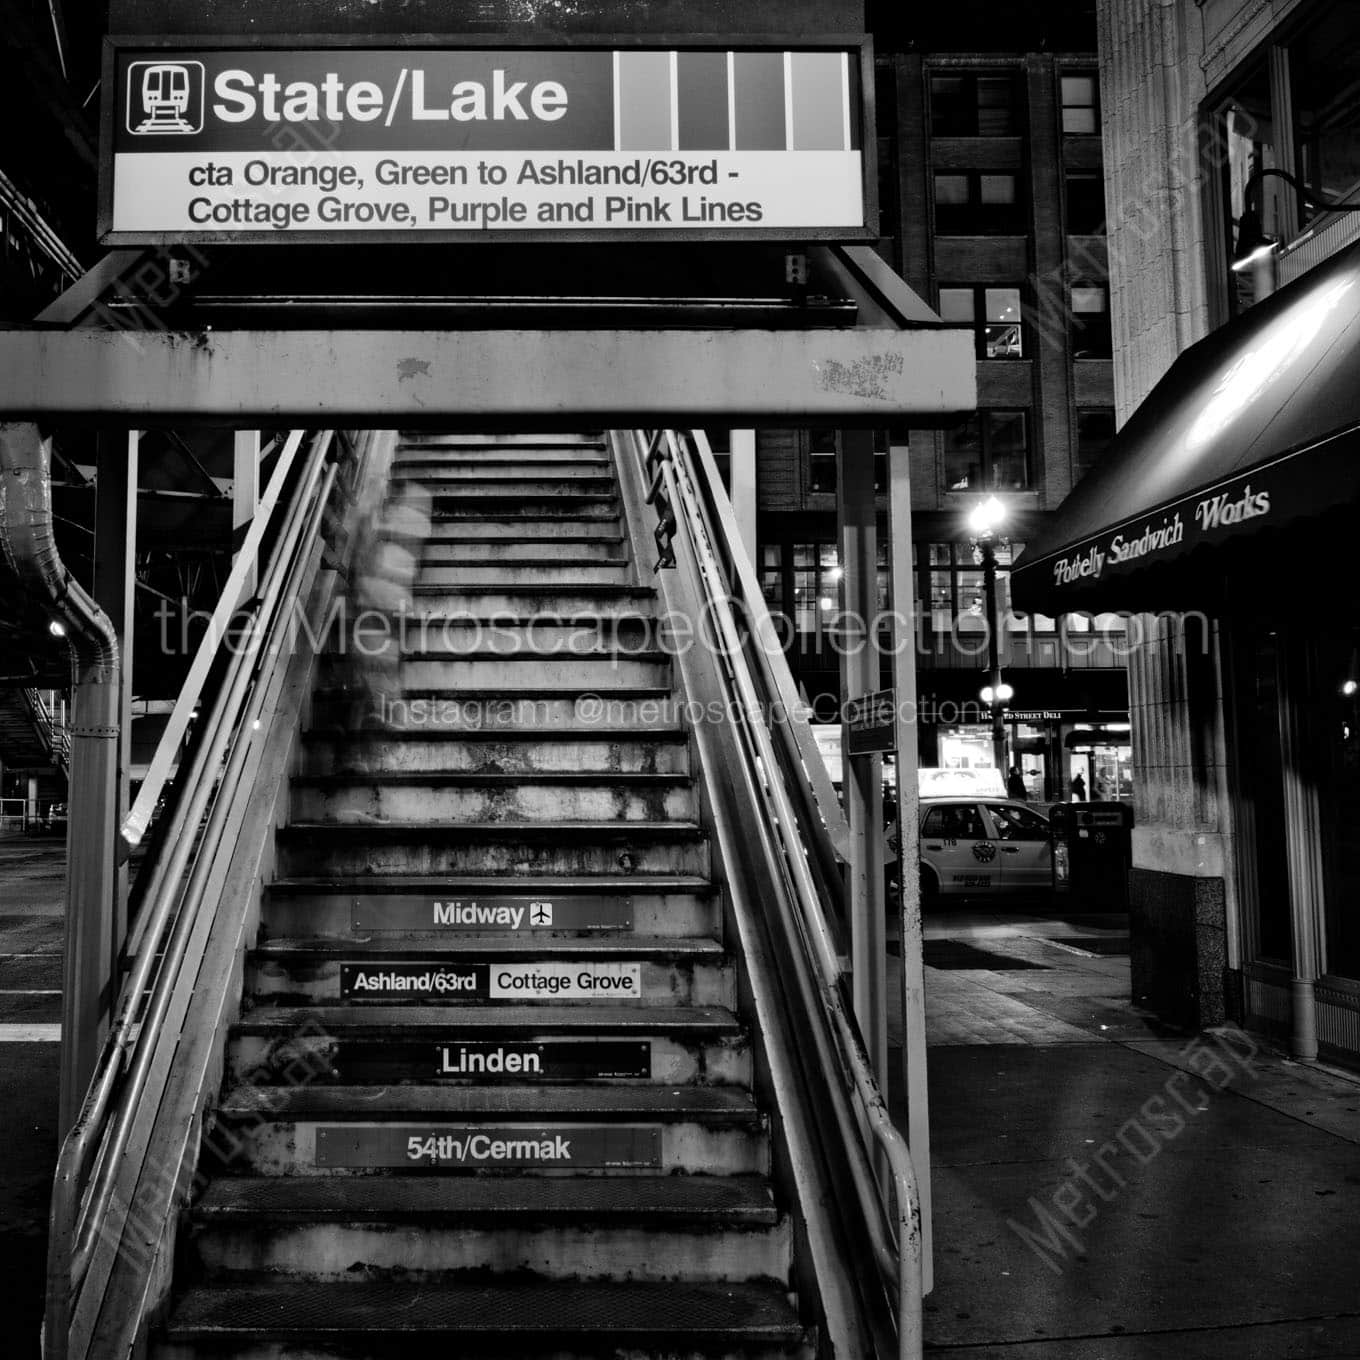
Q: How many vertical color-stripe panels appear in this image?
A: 4